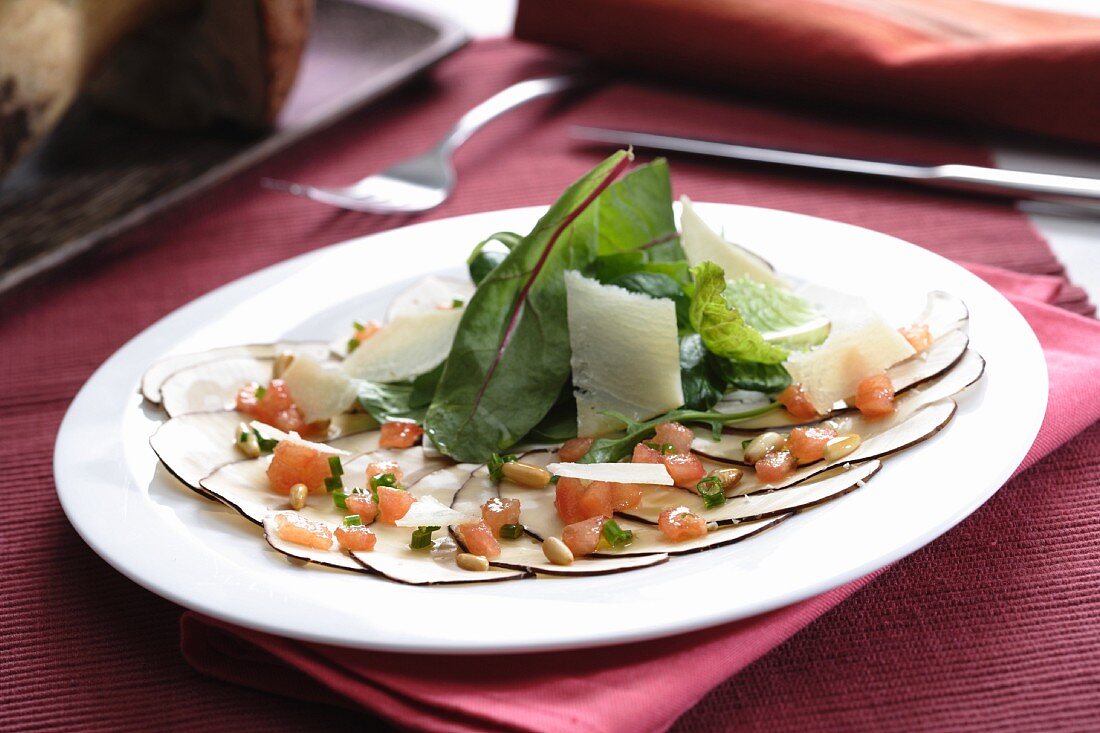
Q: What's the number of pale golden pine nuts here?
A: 9